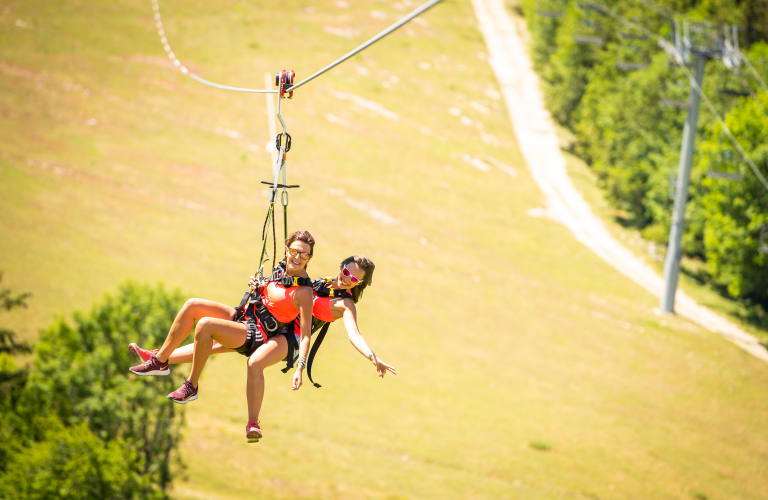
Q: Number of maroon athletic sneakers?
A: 2